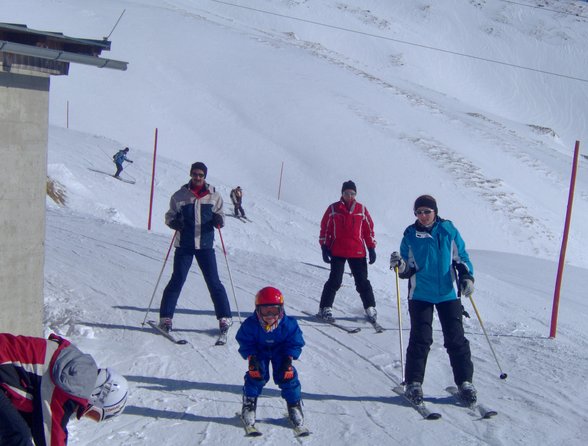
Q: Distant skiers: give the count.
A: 2